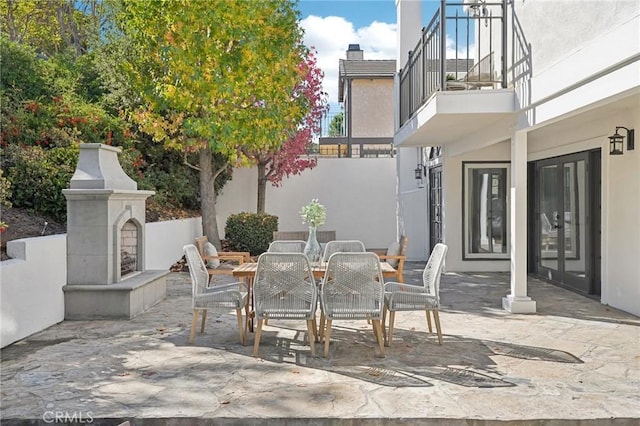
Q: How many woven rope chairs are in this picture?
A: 6